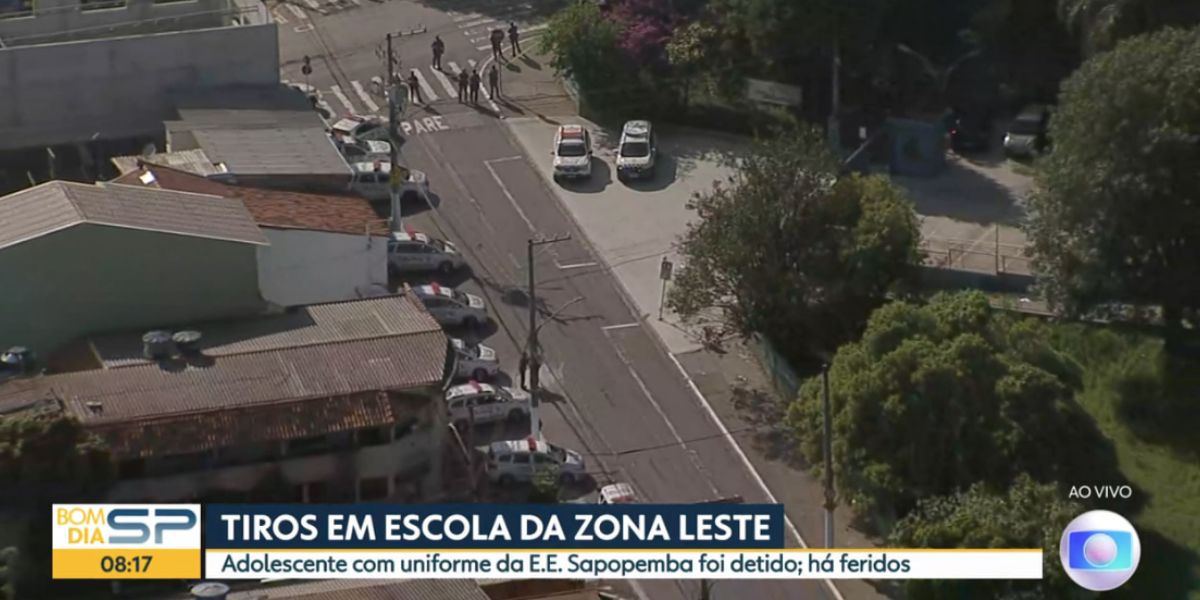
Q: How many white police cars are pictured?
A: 11